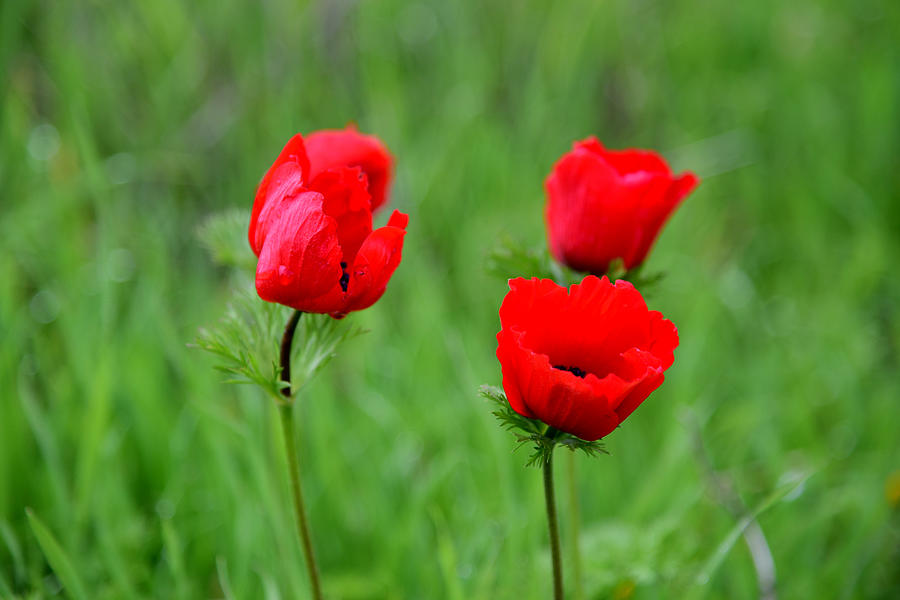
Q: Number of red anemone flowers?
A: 4